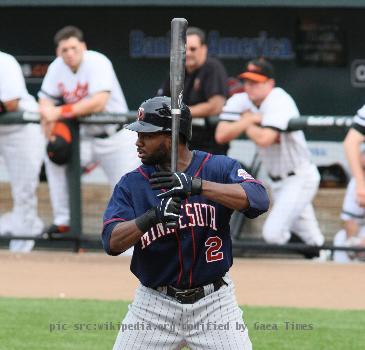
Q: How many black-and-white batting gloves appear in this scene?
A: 2